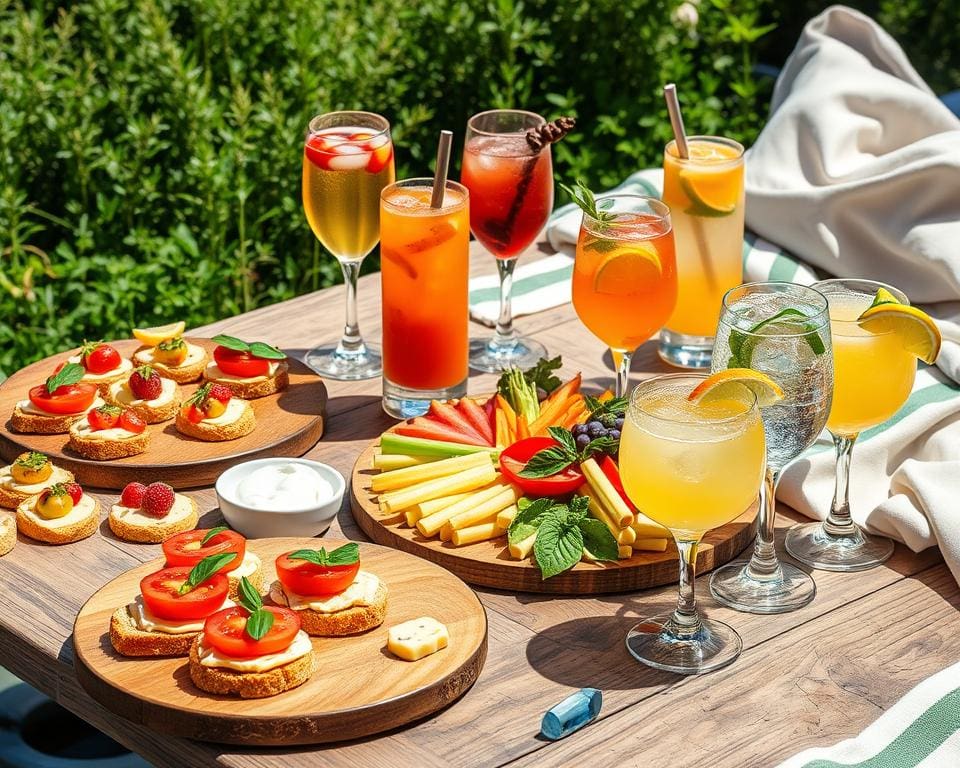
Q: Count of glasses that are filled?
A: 8